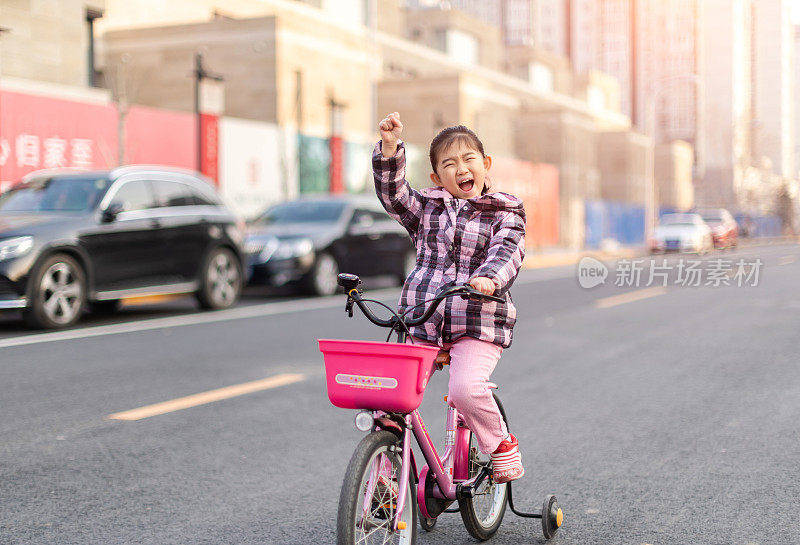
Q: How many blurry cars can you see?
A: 4